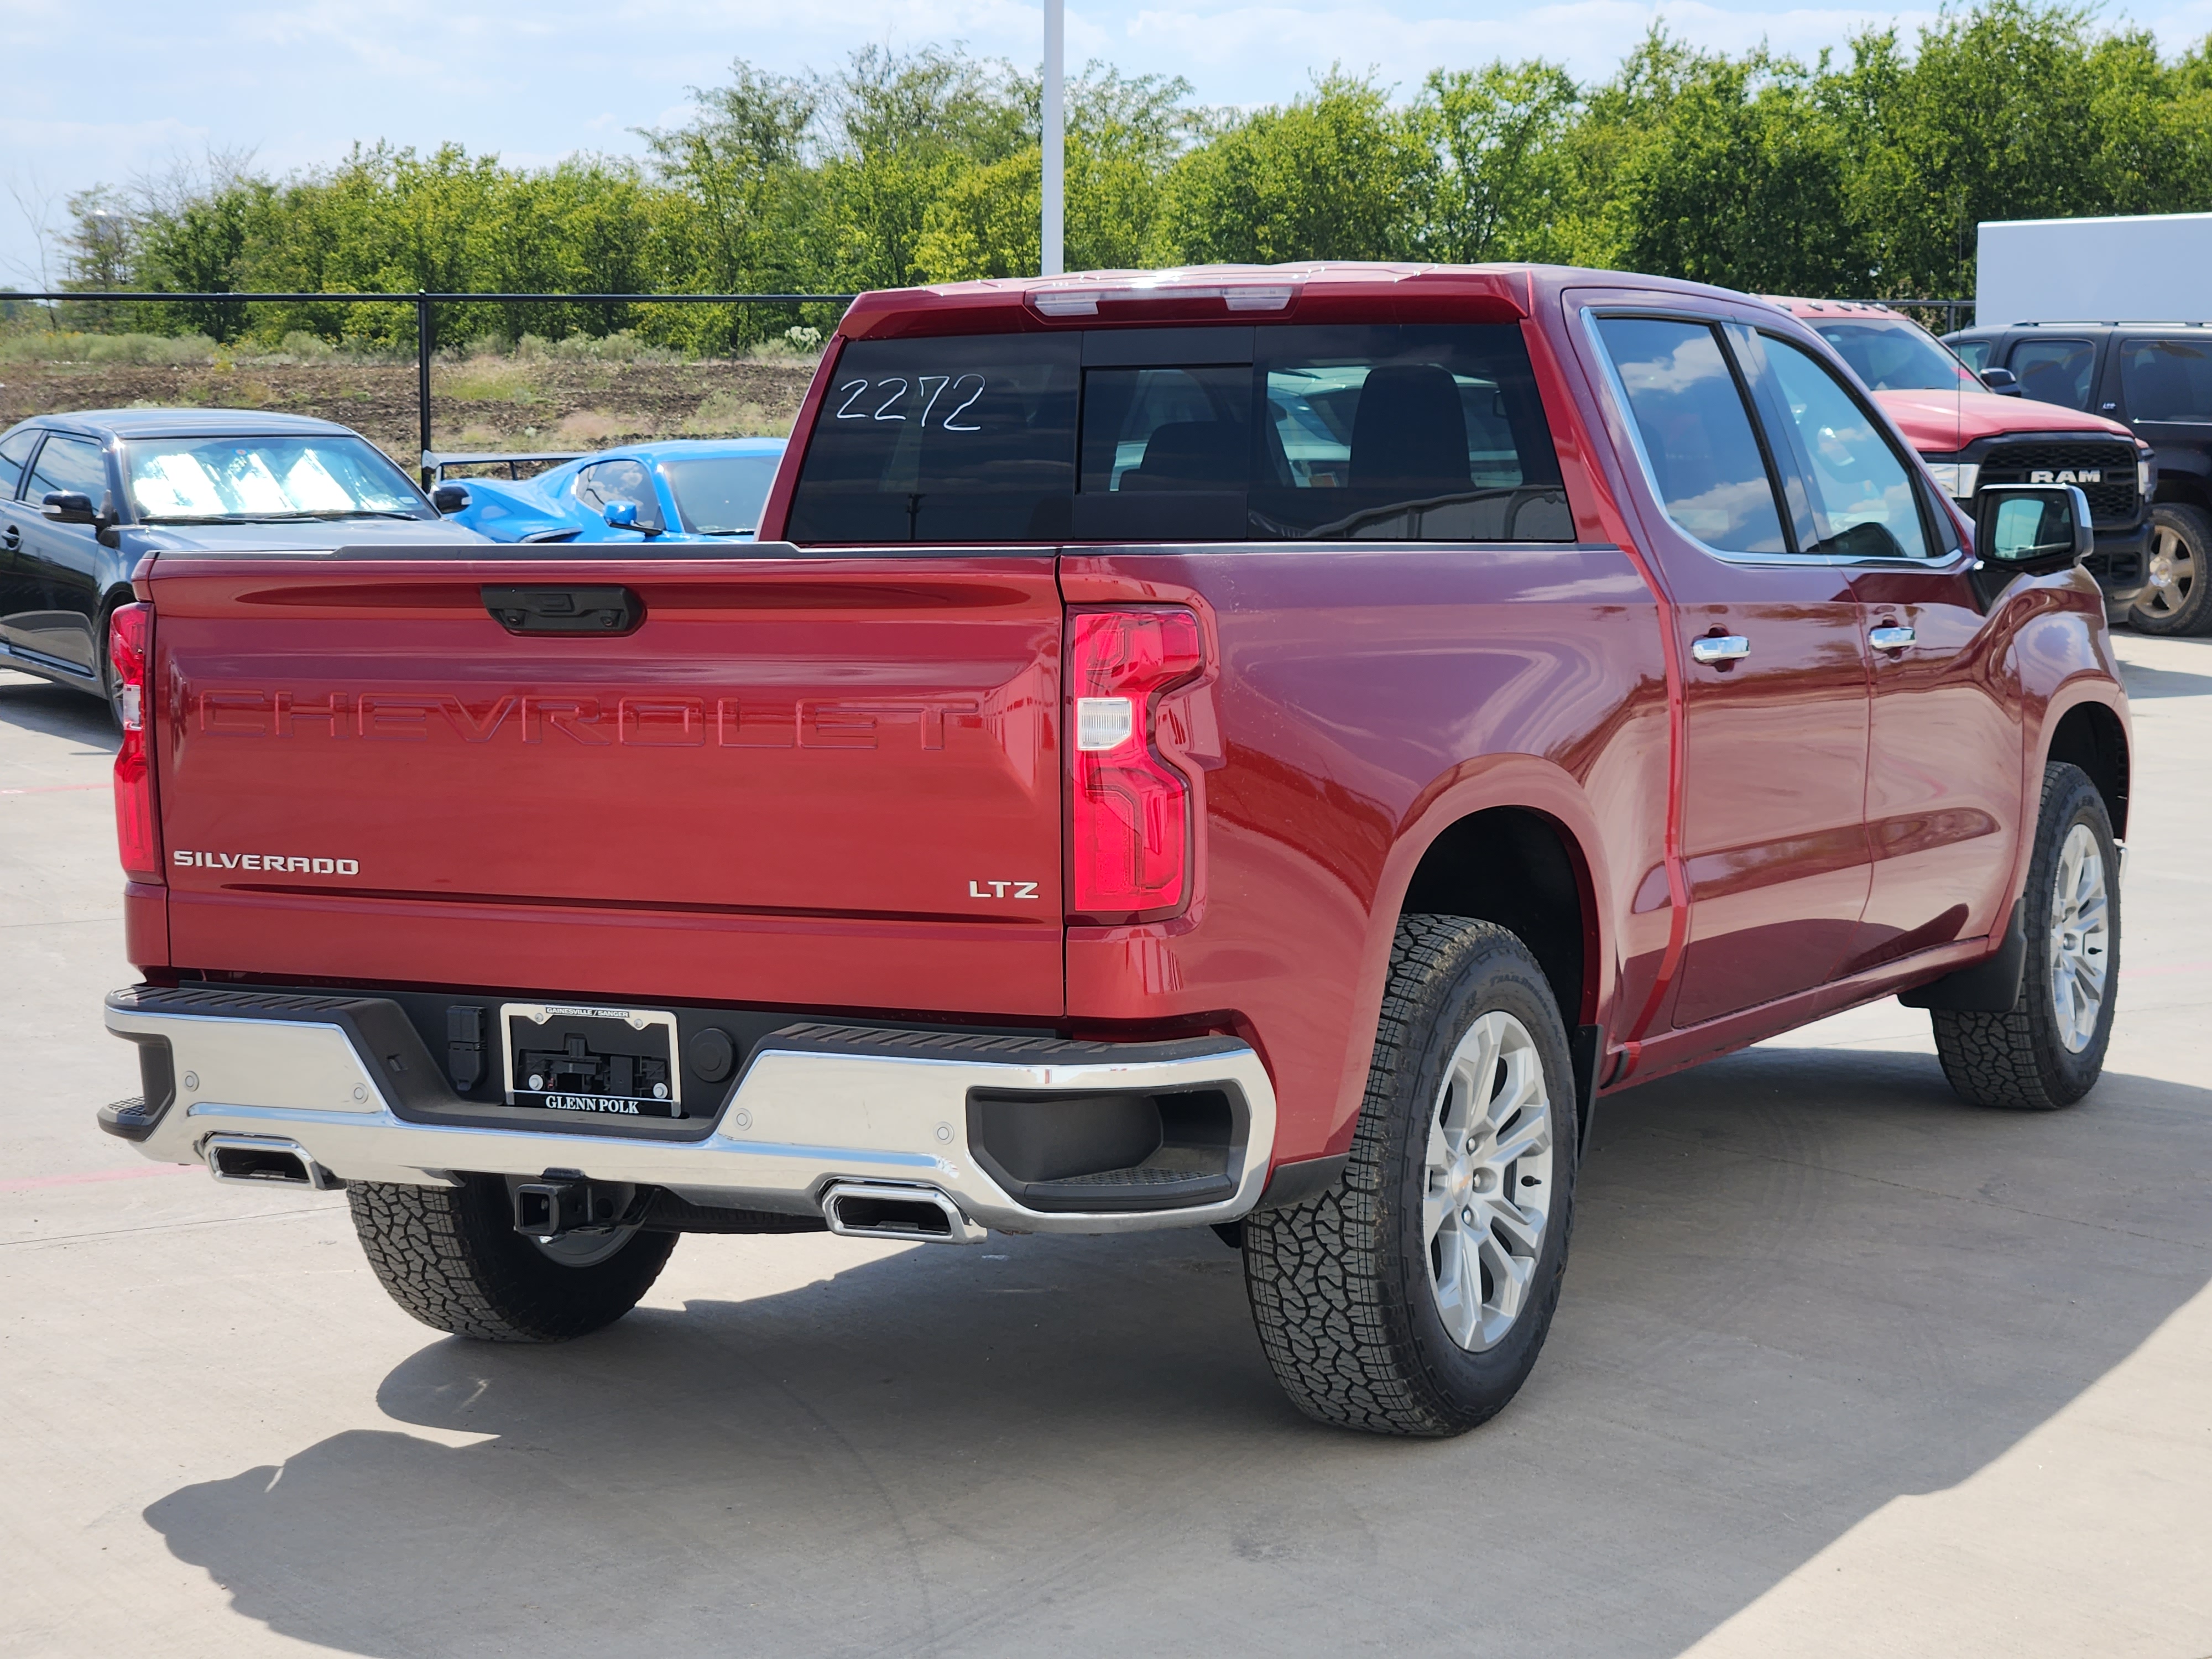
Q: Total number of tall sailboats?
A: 0